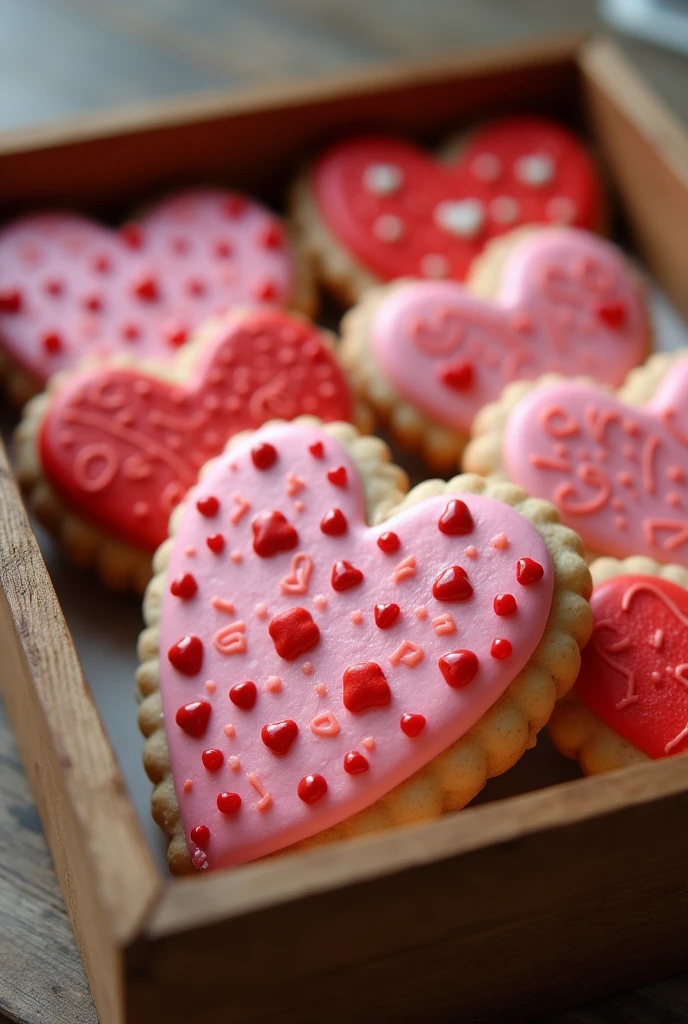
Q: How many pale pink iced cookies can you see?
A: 4